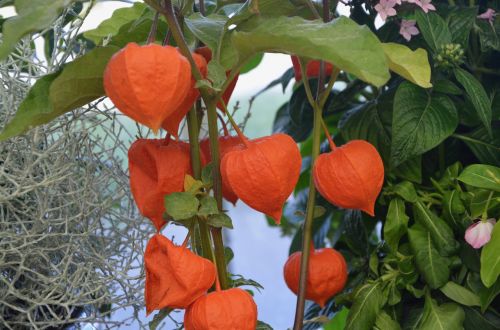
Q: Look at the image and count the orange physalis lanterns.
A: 11